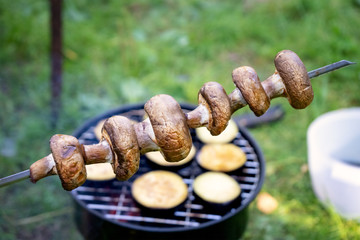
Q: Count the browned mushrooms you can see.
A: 6